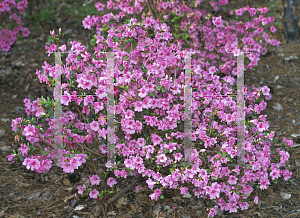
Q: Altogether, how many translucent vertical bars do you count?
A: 4